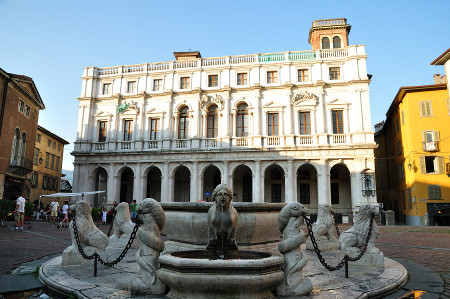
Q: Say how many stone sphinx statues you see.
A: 1